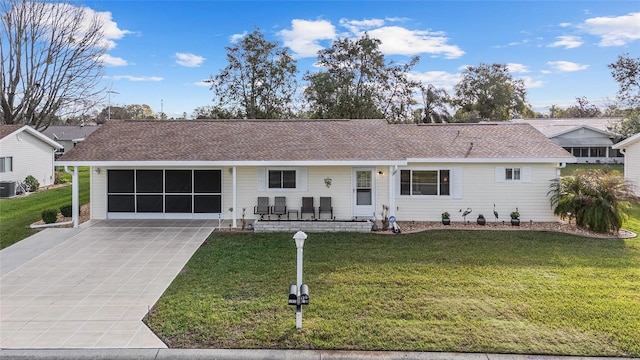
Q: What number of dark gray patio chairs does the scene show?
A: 4